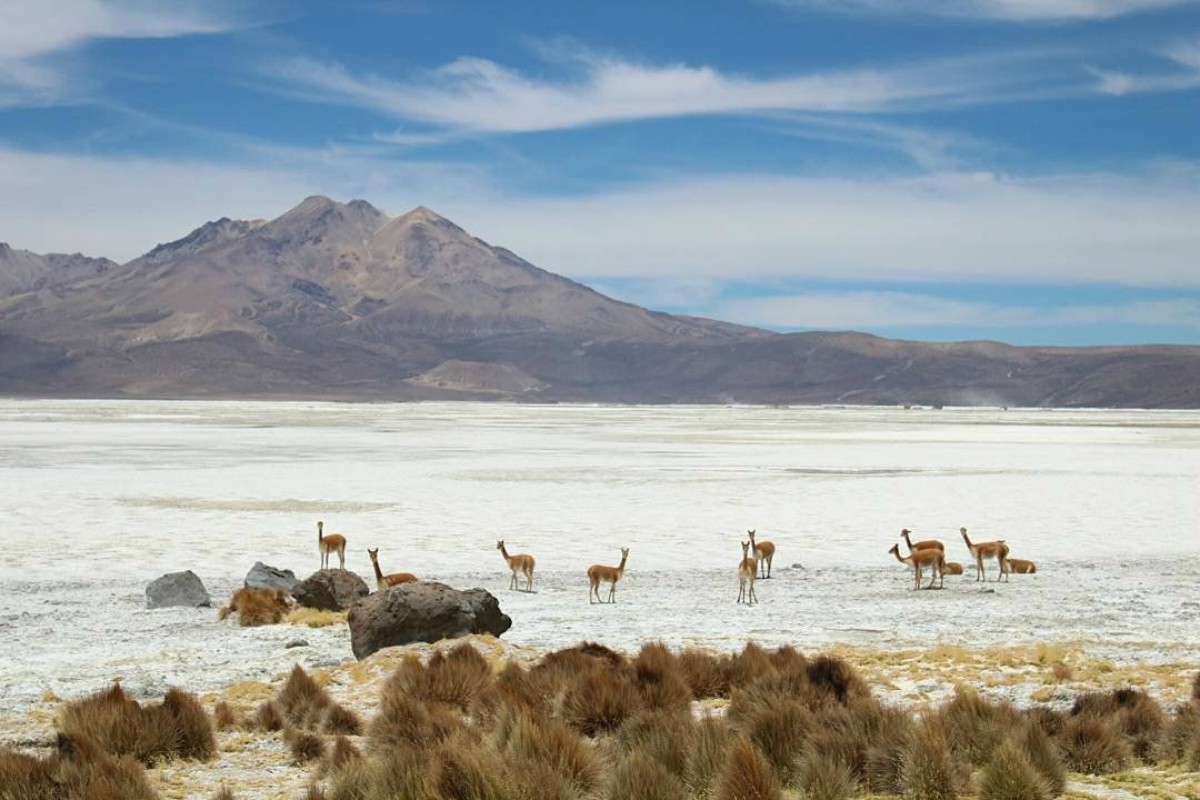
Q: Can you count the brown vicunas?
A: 11